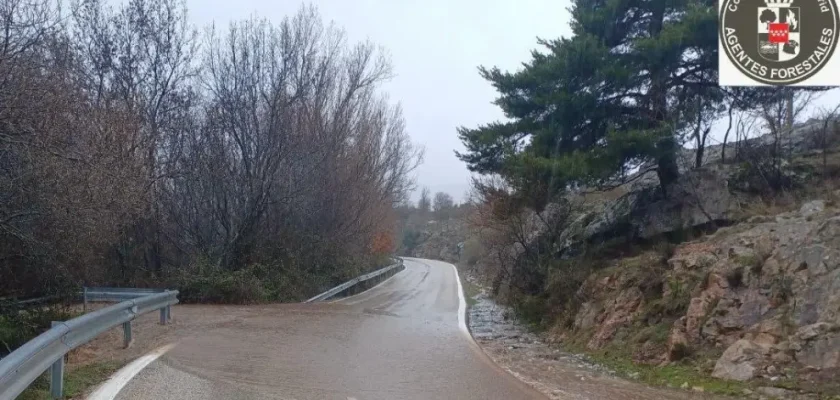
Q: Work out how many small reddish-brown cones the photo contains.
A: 0